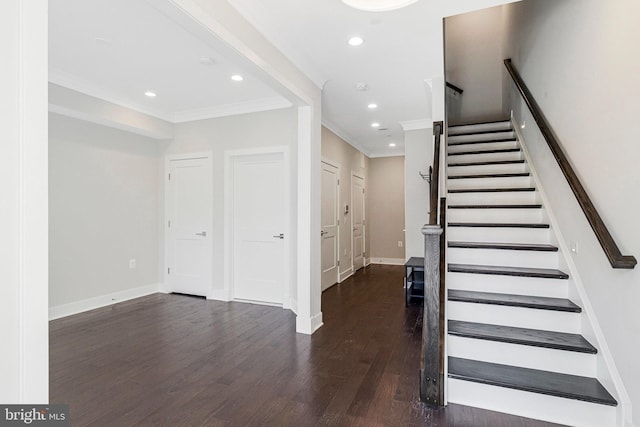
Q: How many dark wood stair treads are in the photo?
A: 14